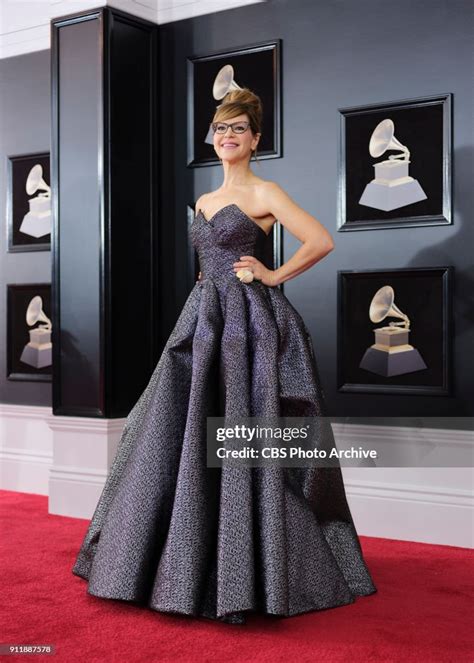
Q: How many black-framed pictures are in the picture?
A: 6